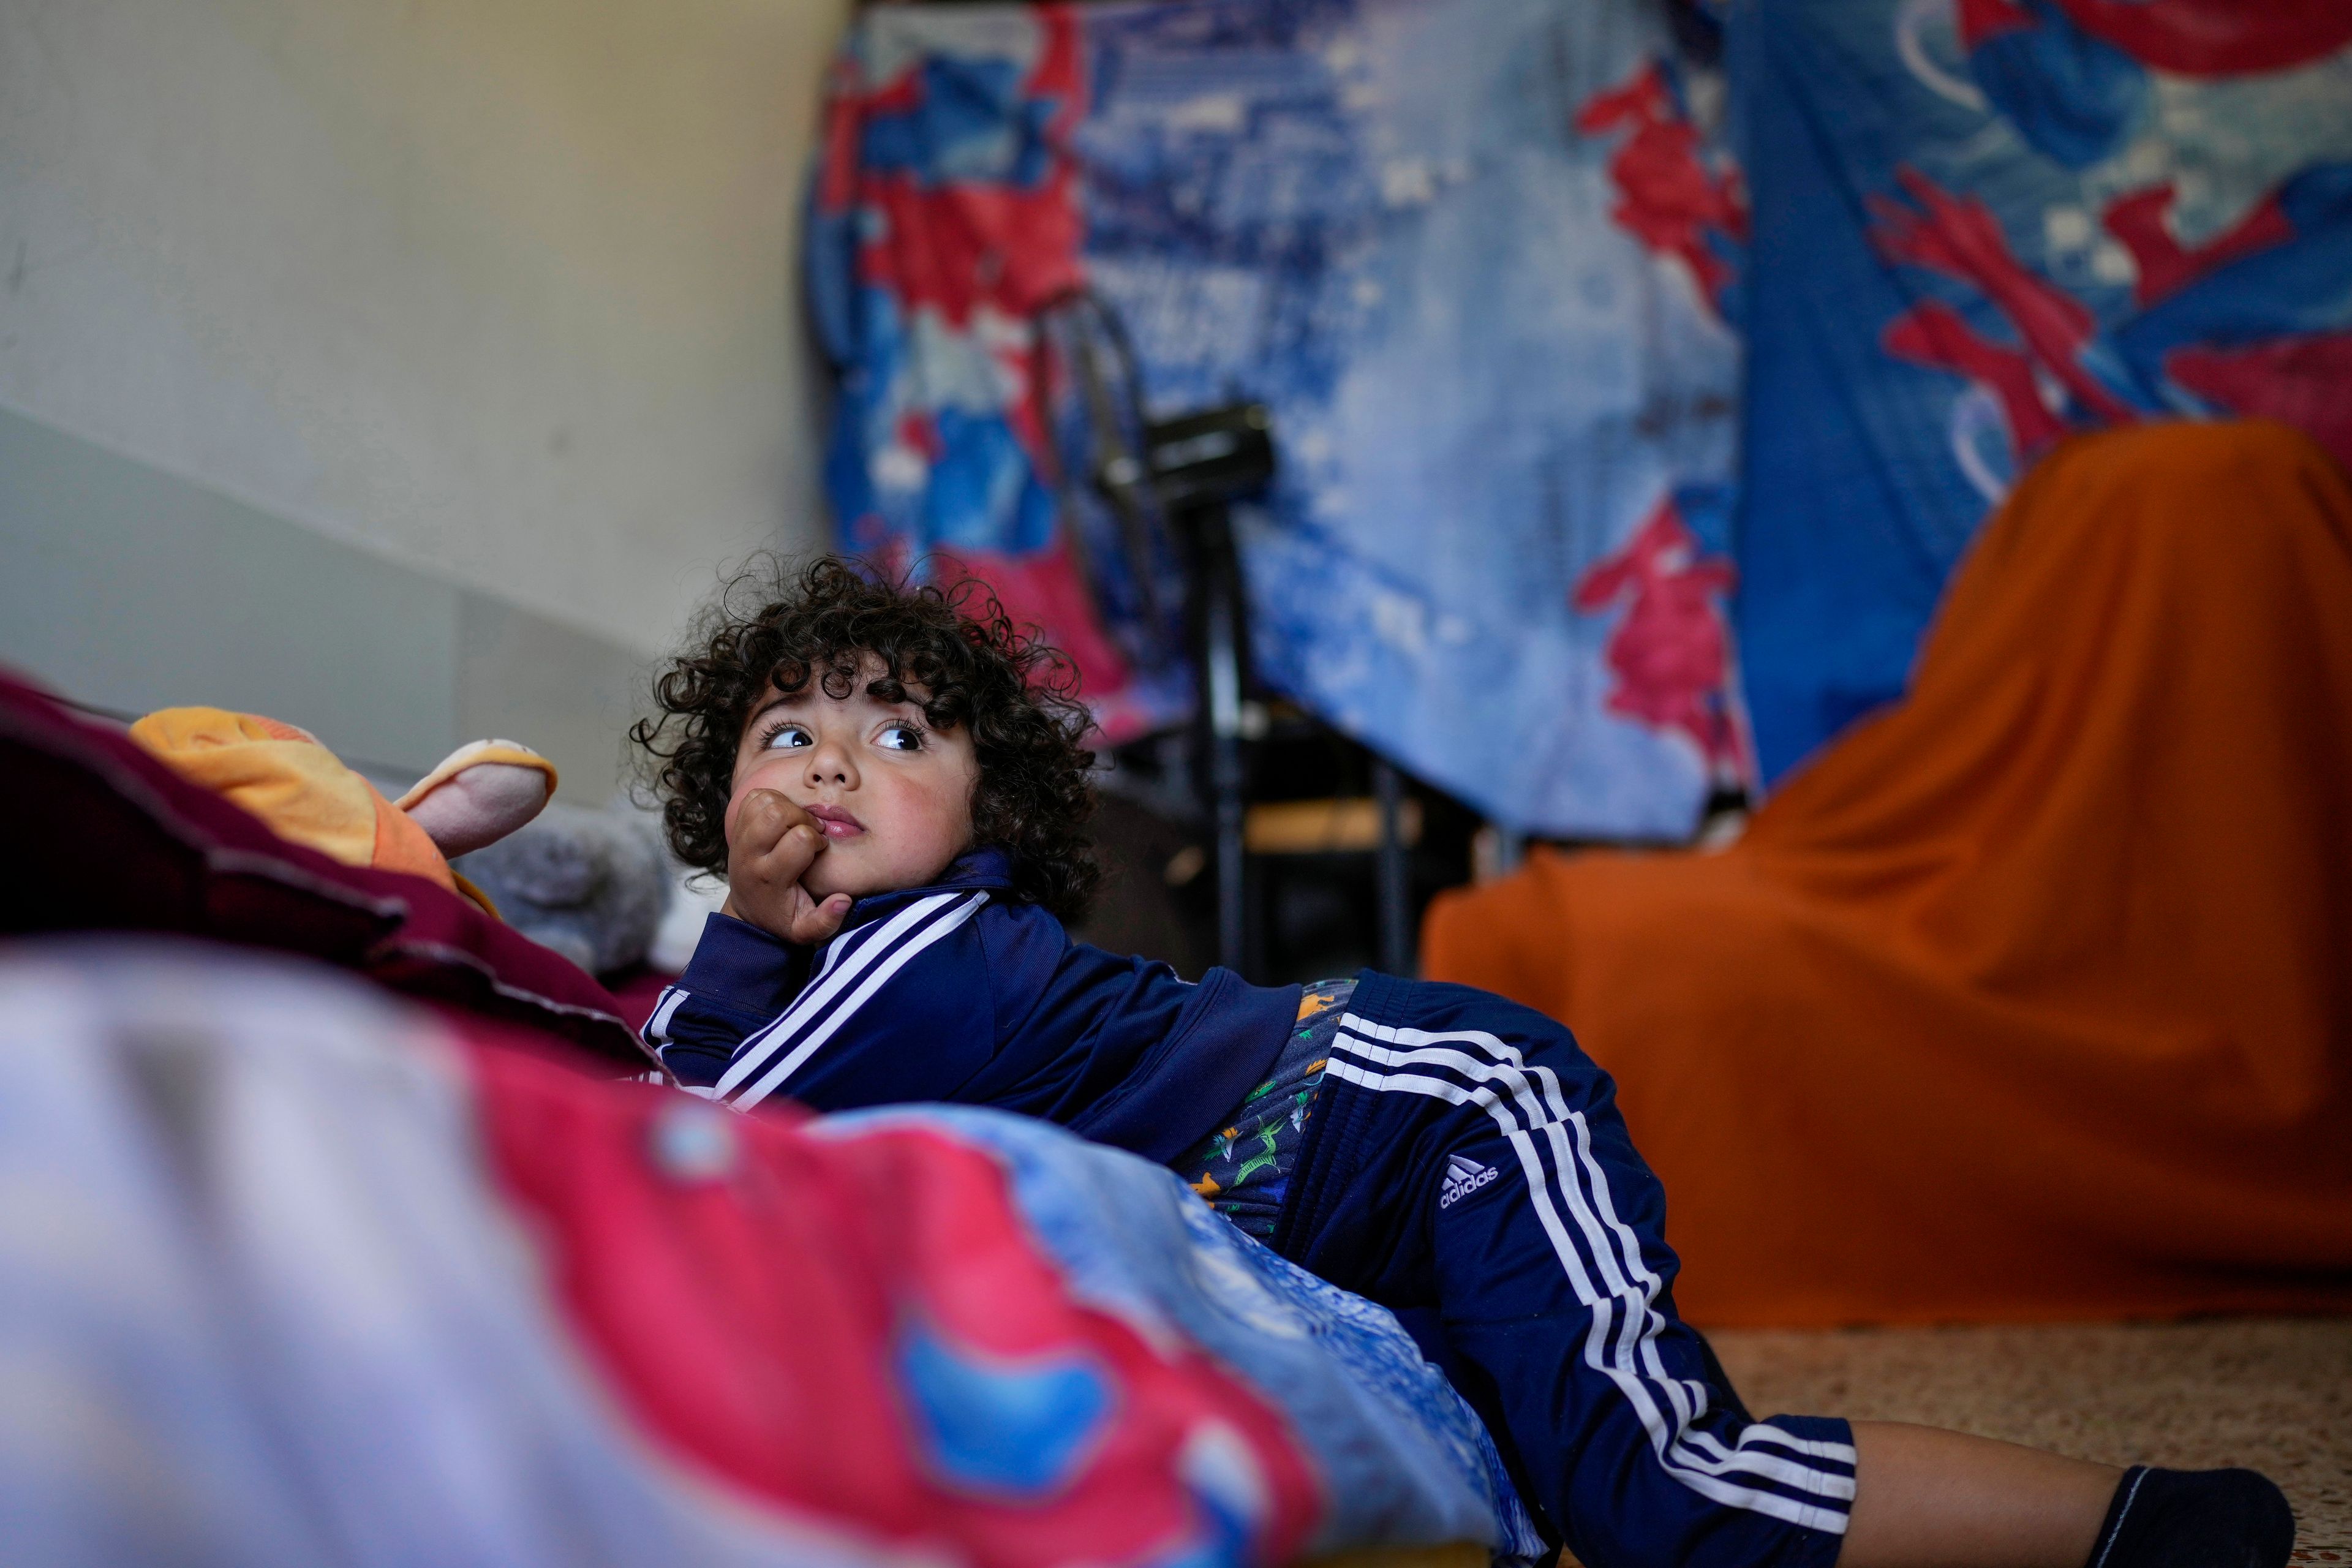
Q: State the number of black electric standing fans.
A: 1